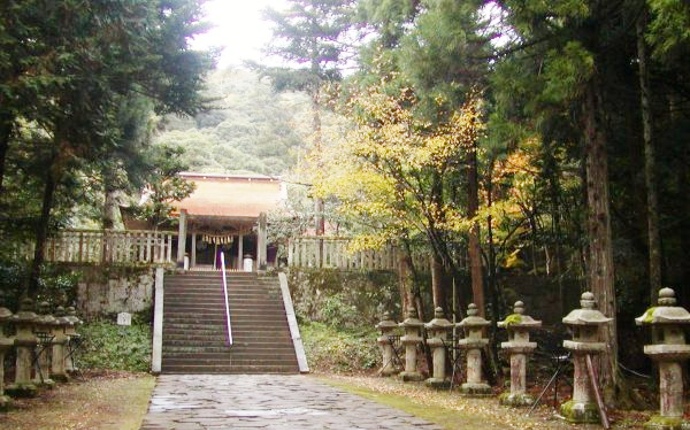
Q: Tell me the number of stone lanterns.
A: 12